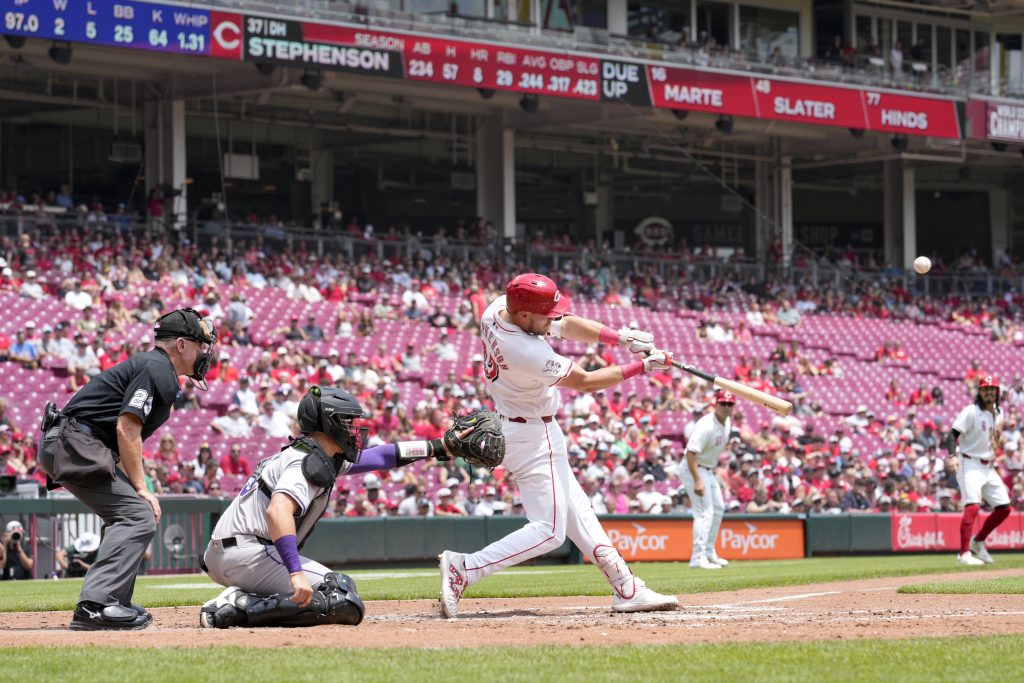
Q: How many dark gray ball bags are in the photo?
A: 1